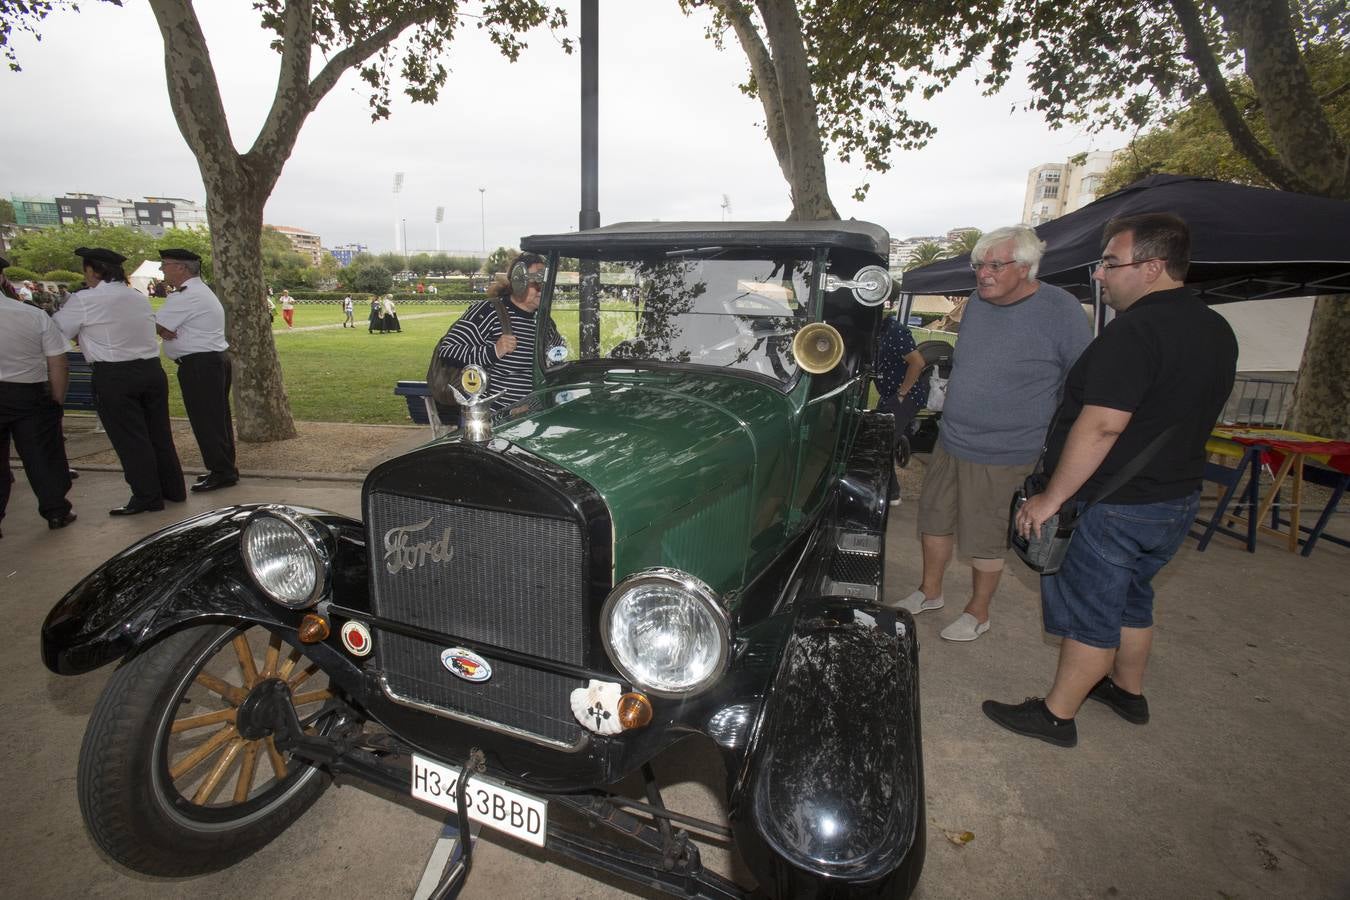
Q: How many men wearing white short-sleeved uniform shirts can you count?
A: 3